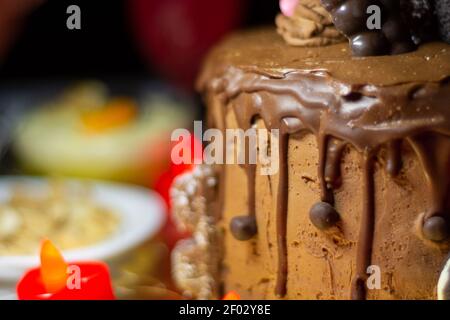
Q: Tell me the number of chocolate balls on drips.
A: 3